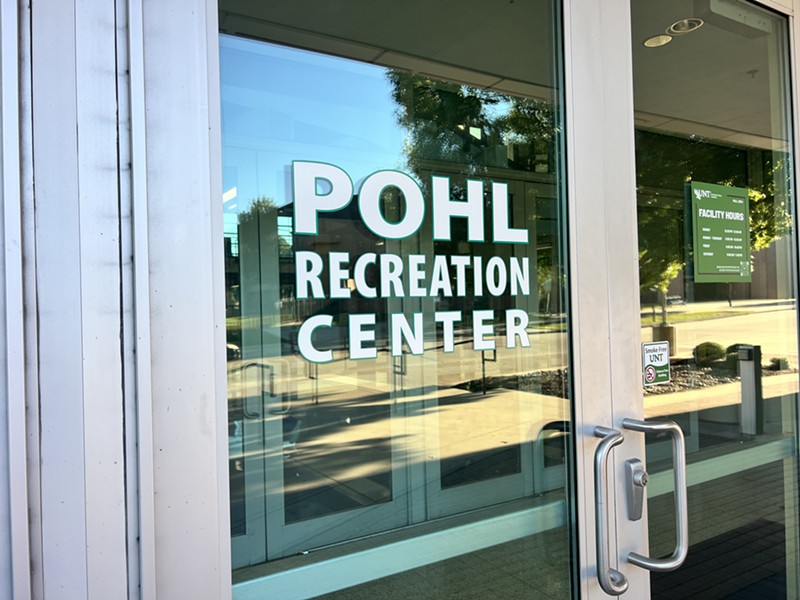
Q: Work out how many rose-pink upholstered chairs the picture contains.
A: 0